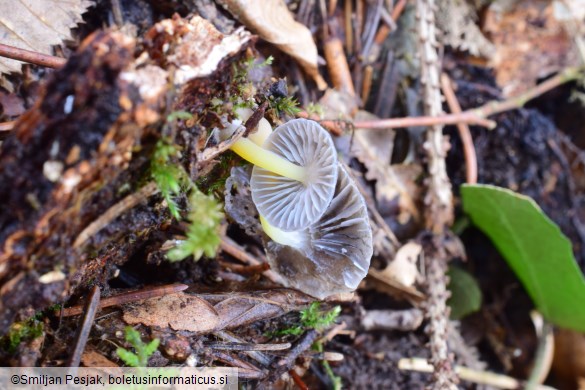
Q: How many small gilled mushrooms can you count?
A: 2